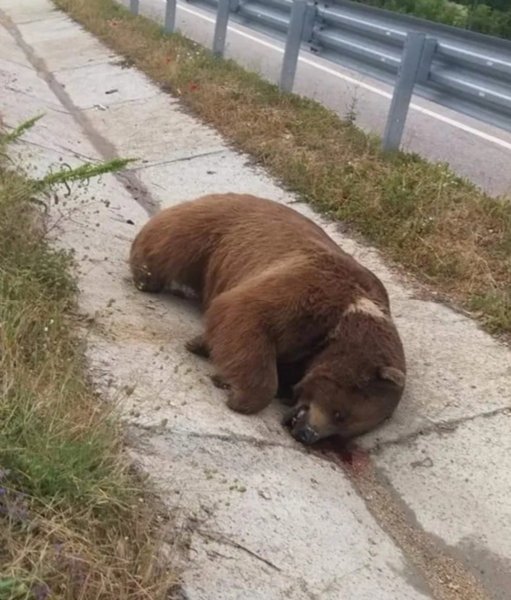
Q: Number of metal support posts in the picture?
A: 5